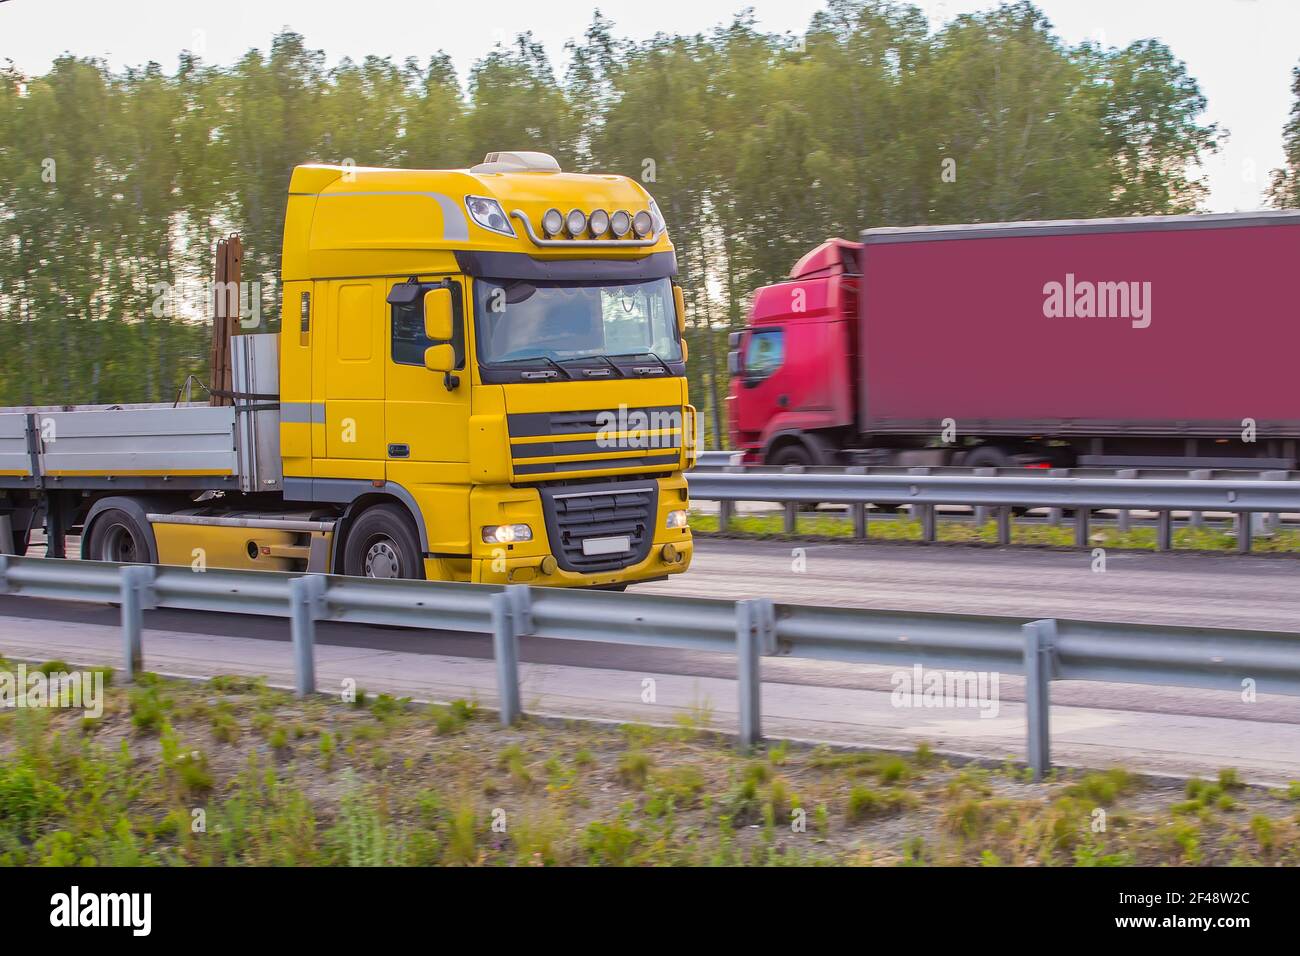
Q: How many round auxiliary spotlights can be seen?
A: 5